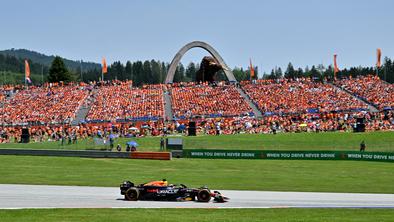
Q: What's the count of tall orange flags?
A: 5